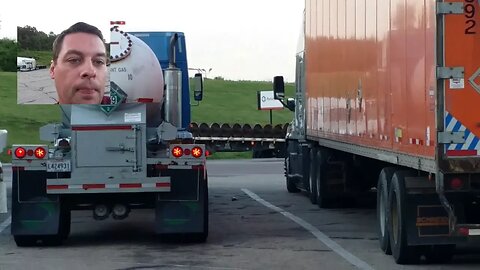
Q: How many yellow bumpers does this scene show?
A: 0